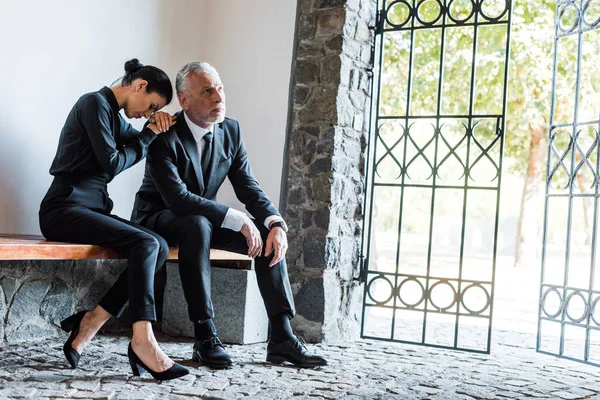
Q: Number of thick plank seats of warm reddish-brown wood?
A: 1